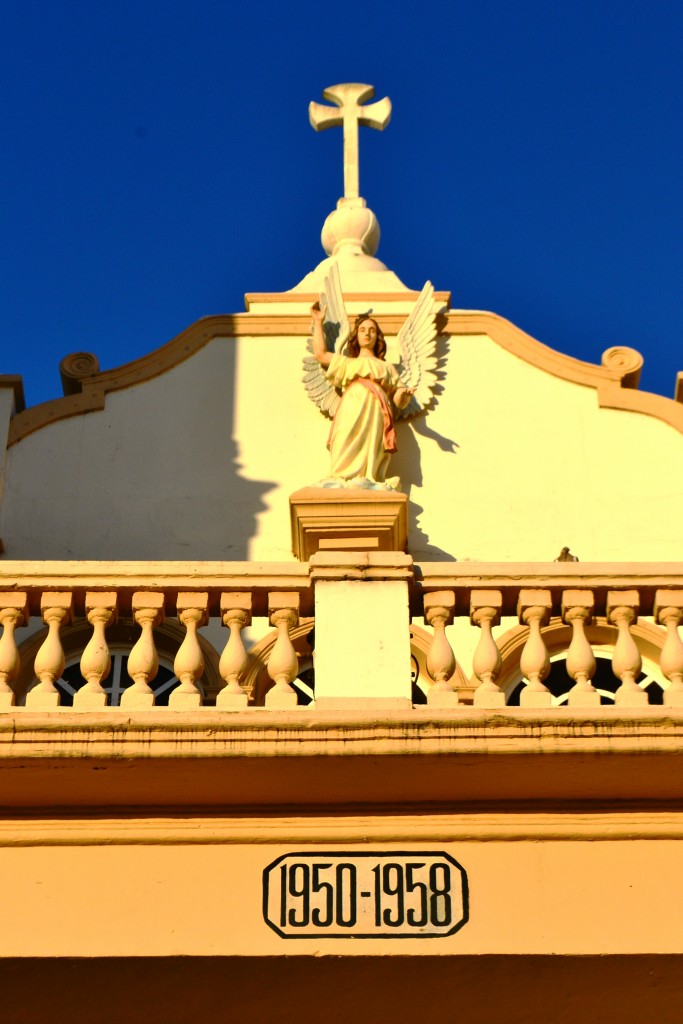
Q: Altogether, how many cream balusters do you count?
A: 13